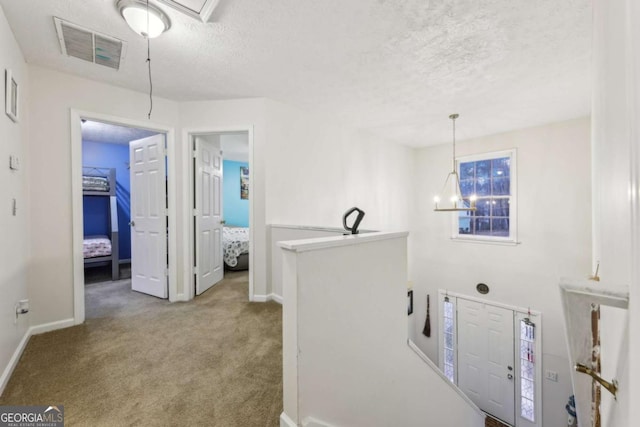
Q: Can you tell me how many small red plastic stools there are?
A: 0